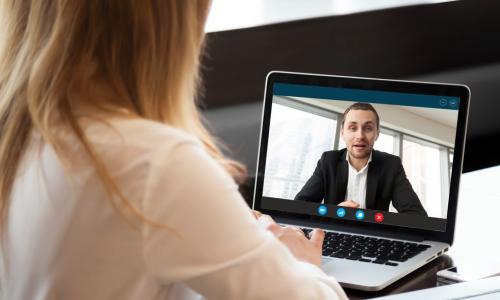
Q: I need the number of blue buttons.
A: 3